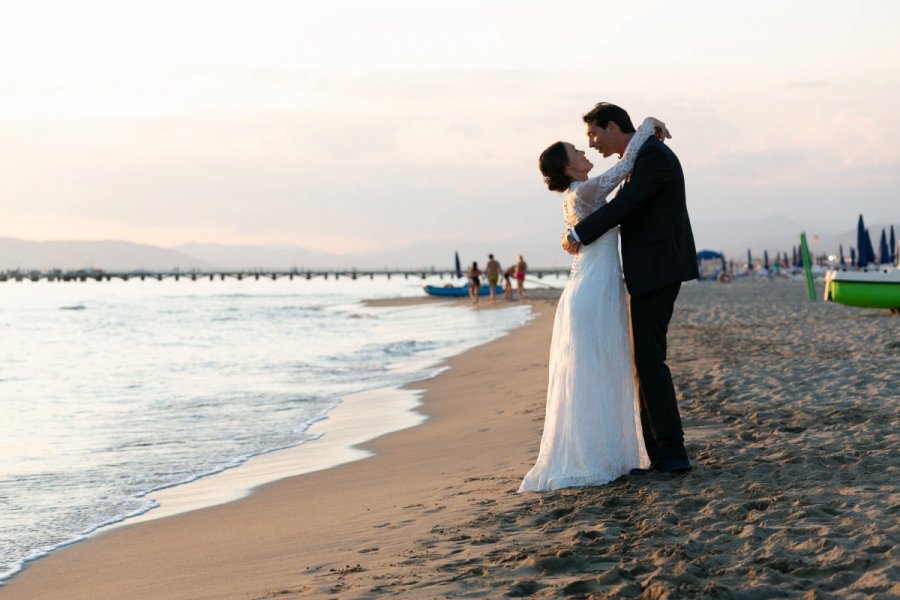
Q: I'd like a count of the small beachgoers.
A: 4